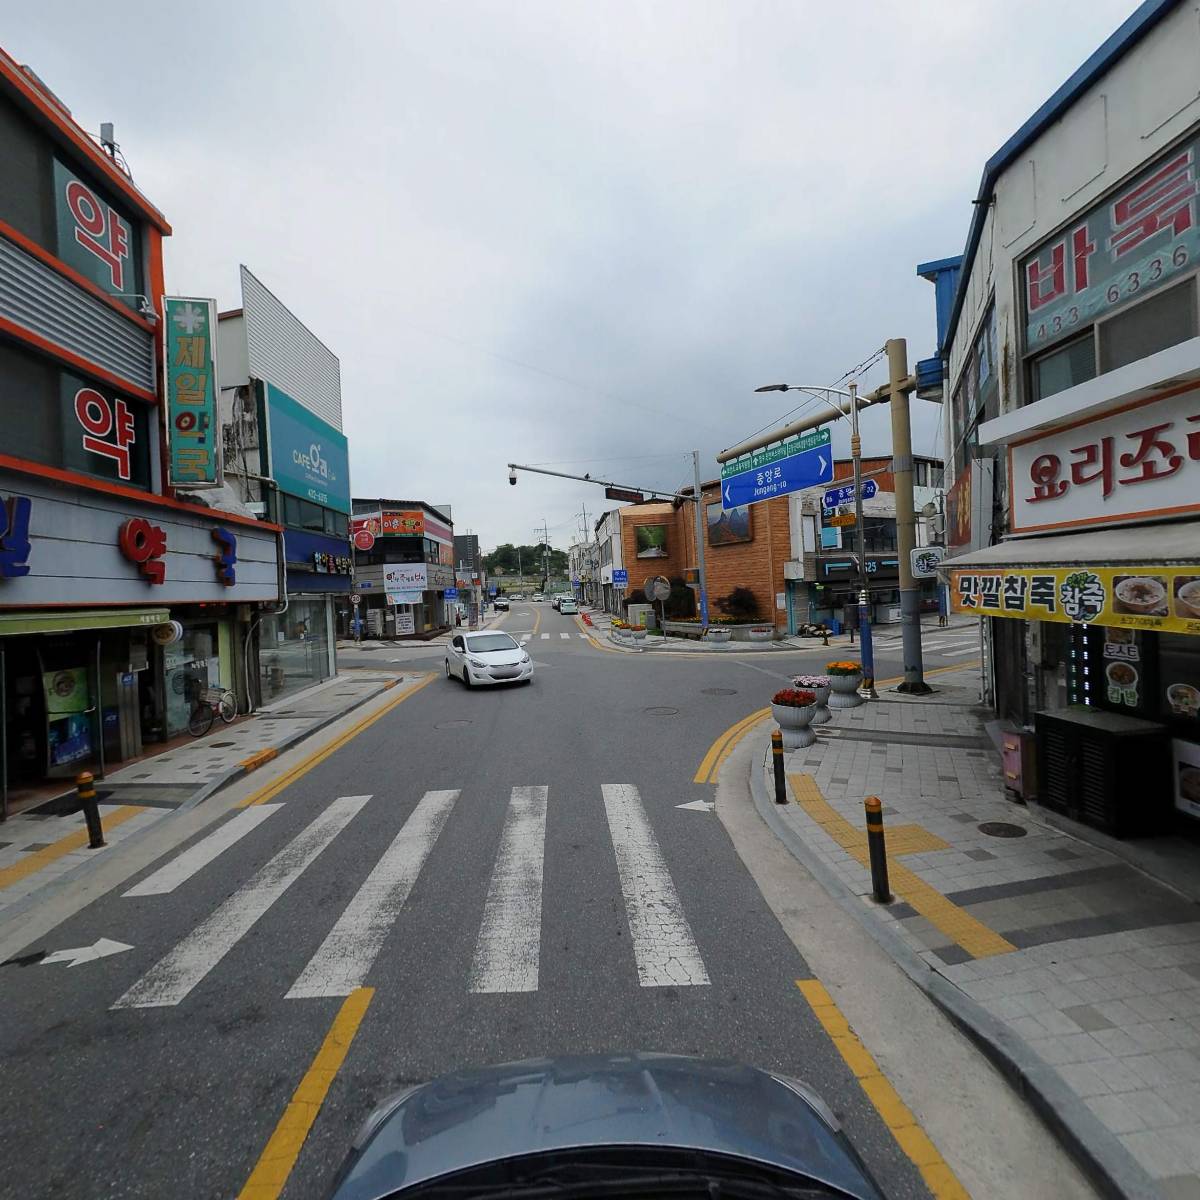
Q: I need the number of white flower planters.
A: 8